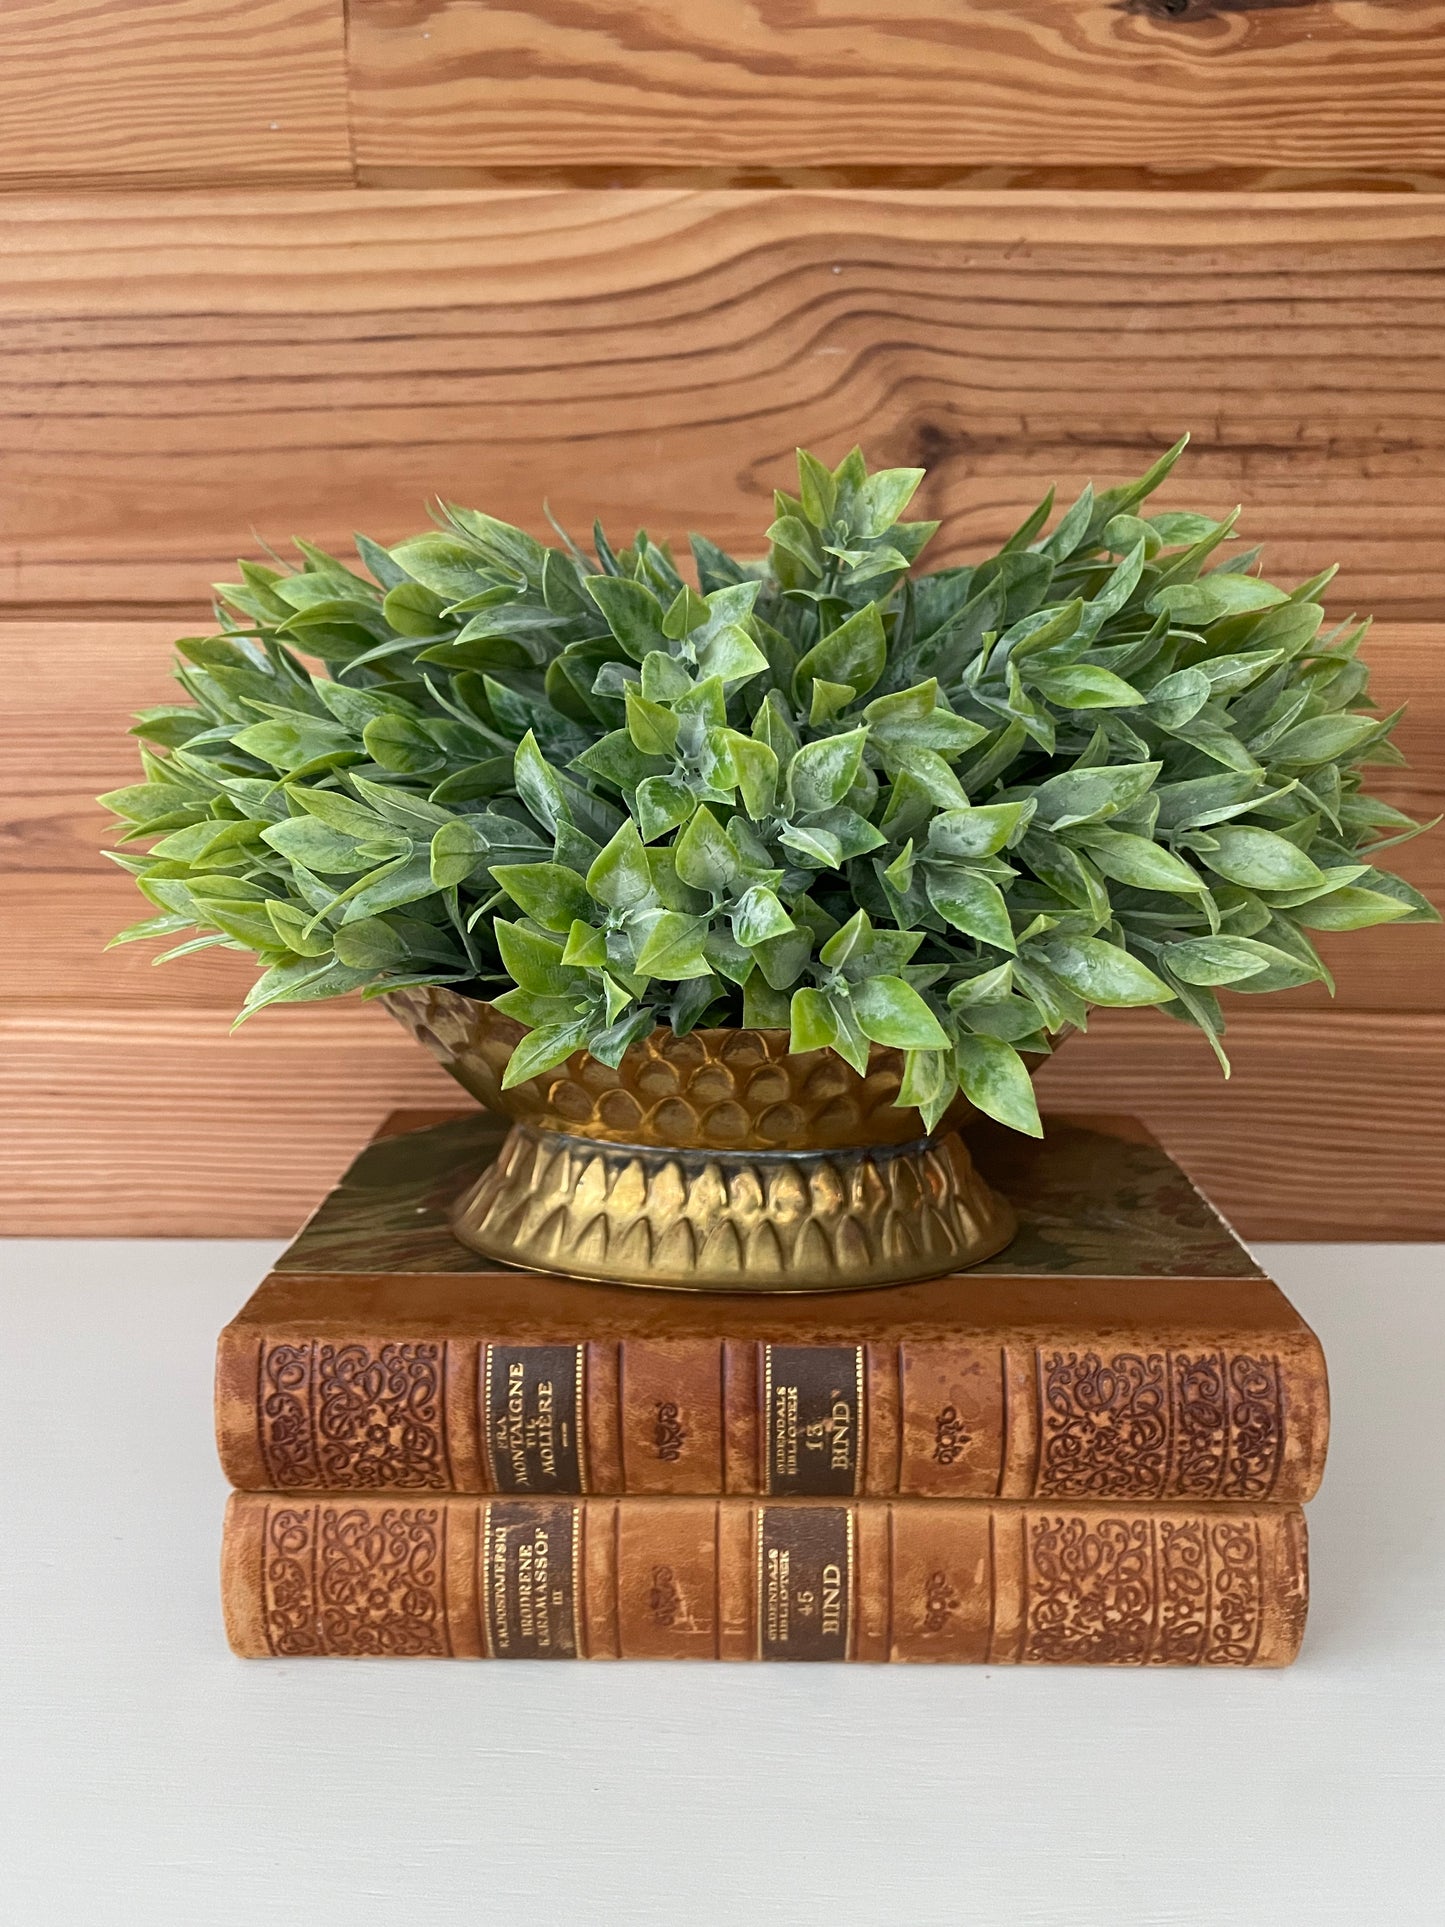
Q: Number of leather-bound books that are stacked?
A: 2